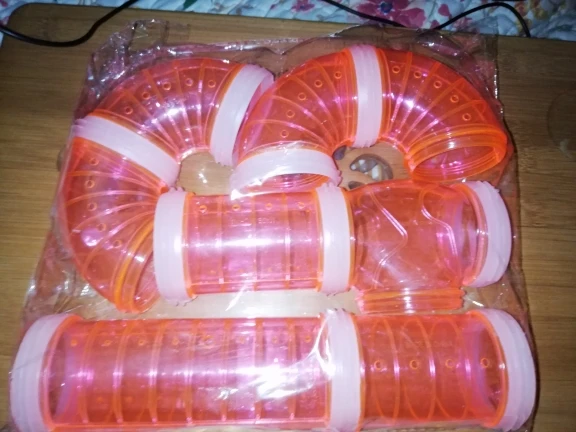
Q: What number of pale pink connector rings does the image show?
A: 10